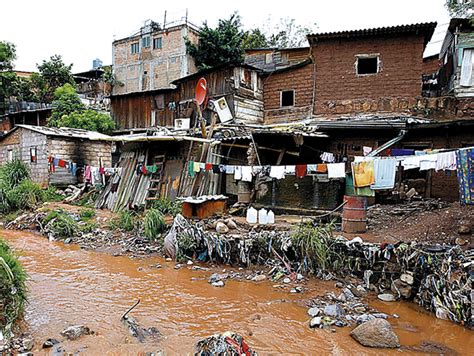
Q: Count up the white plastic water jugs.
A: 3